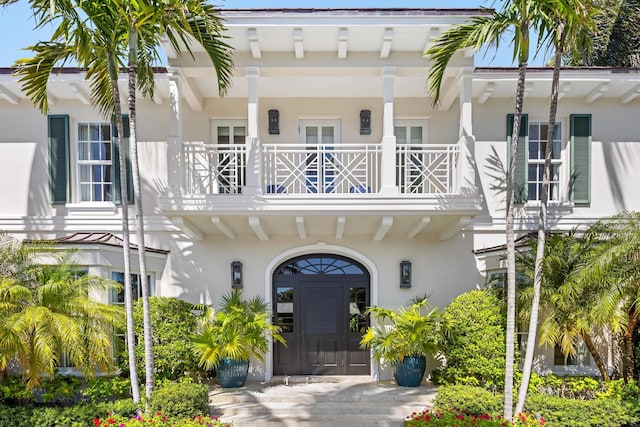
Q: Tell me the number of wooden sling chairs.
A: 0